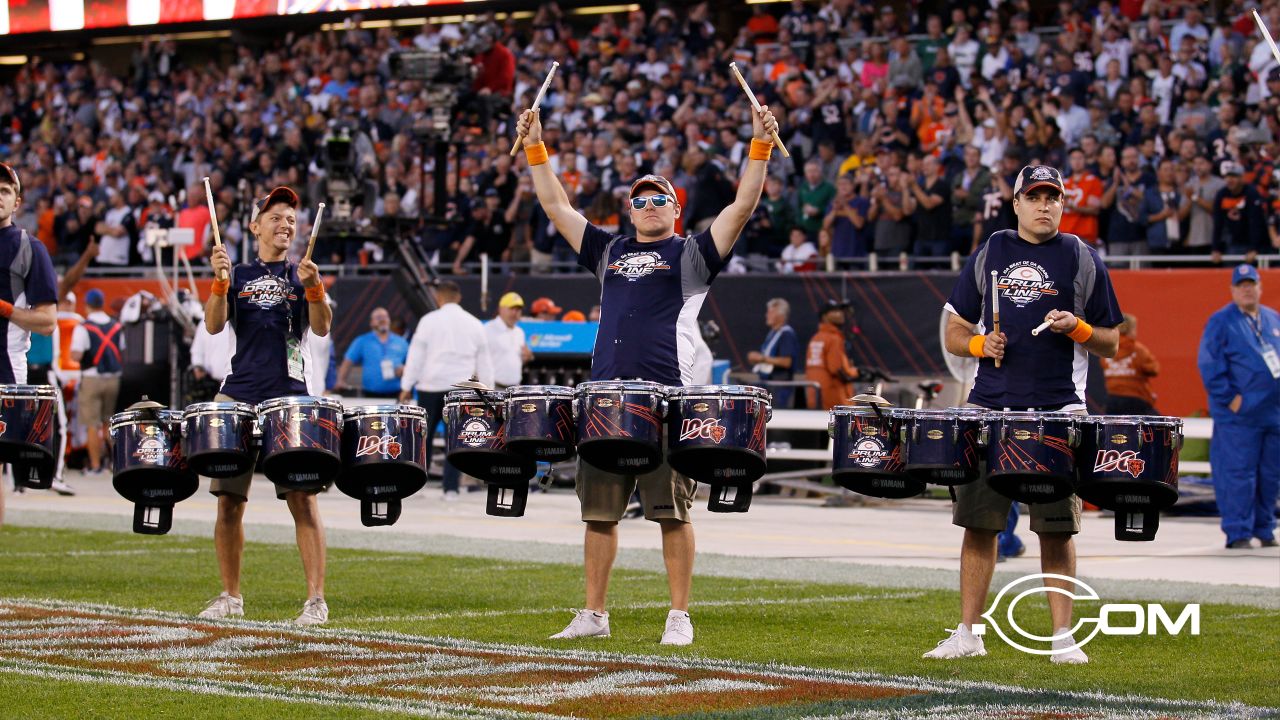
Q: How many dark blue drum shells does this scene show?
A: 13